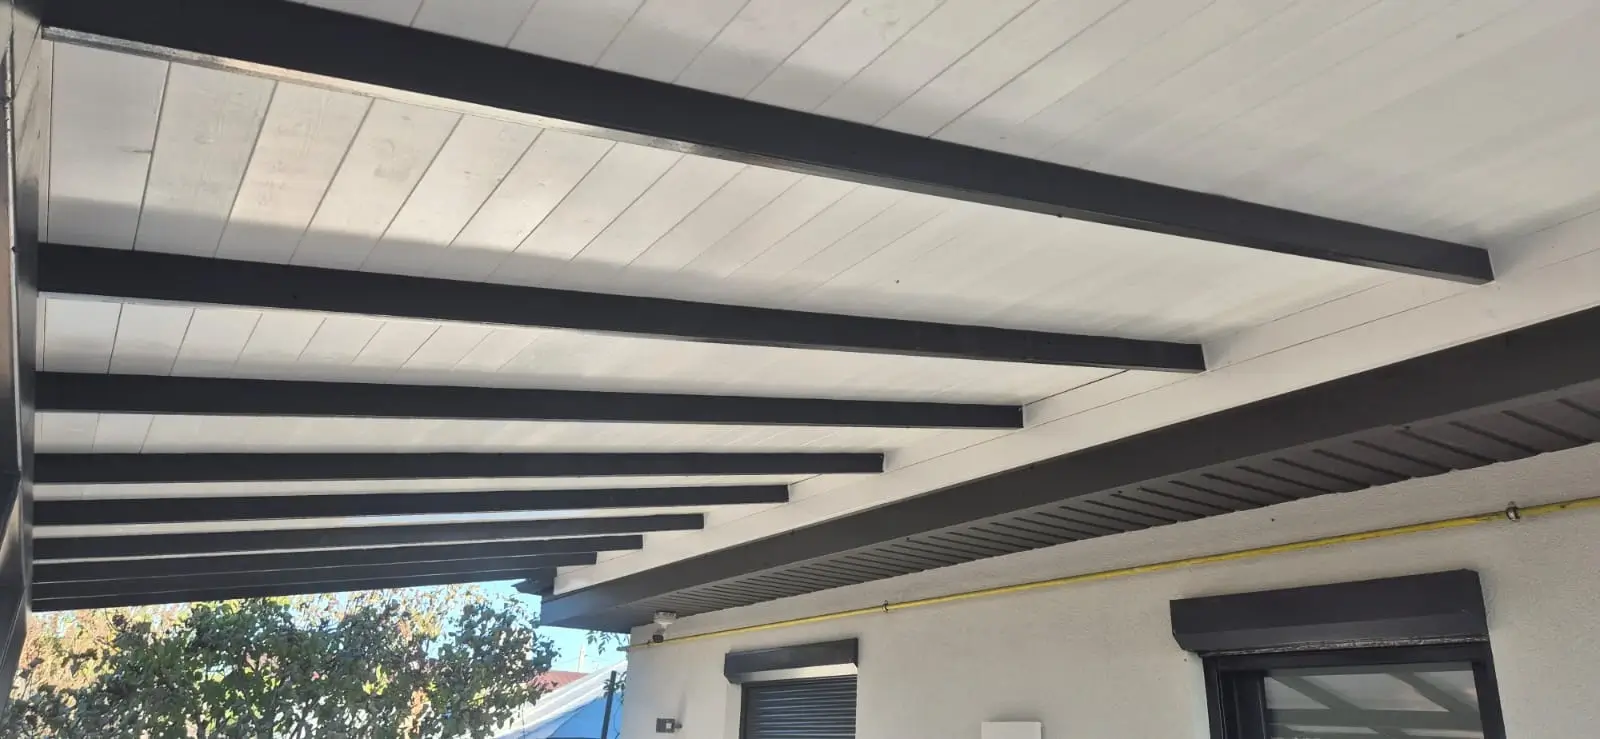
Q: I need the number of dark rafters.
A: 9